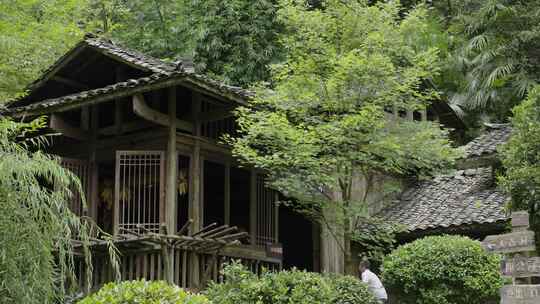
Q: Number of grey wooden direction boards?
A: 3